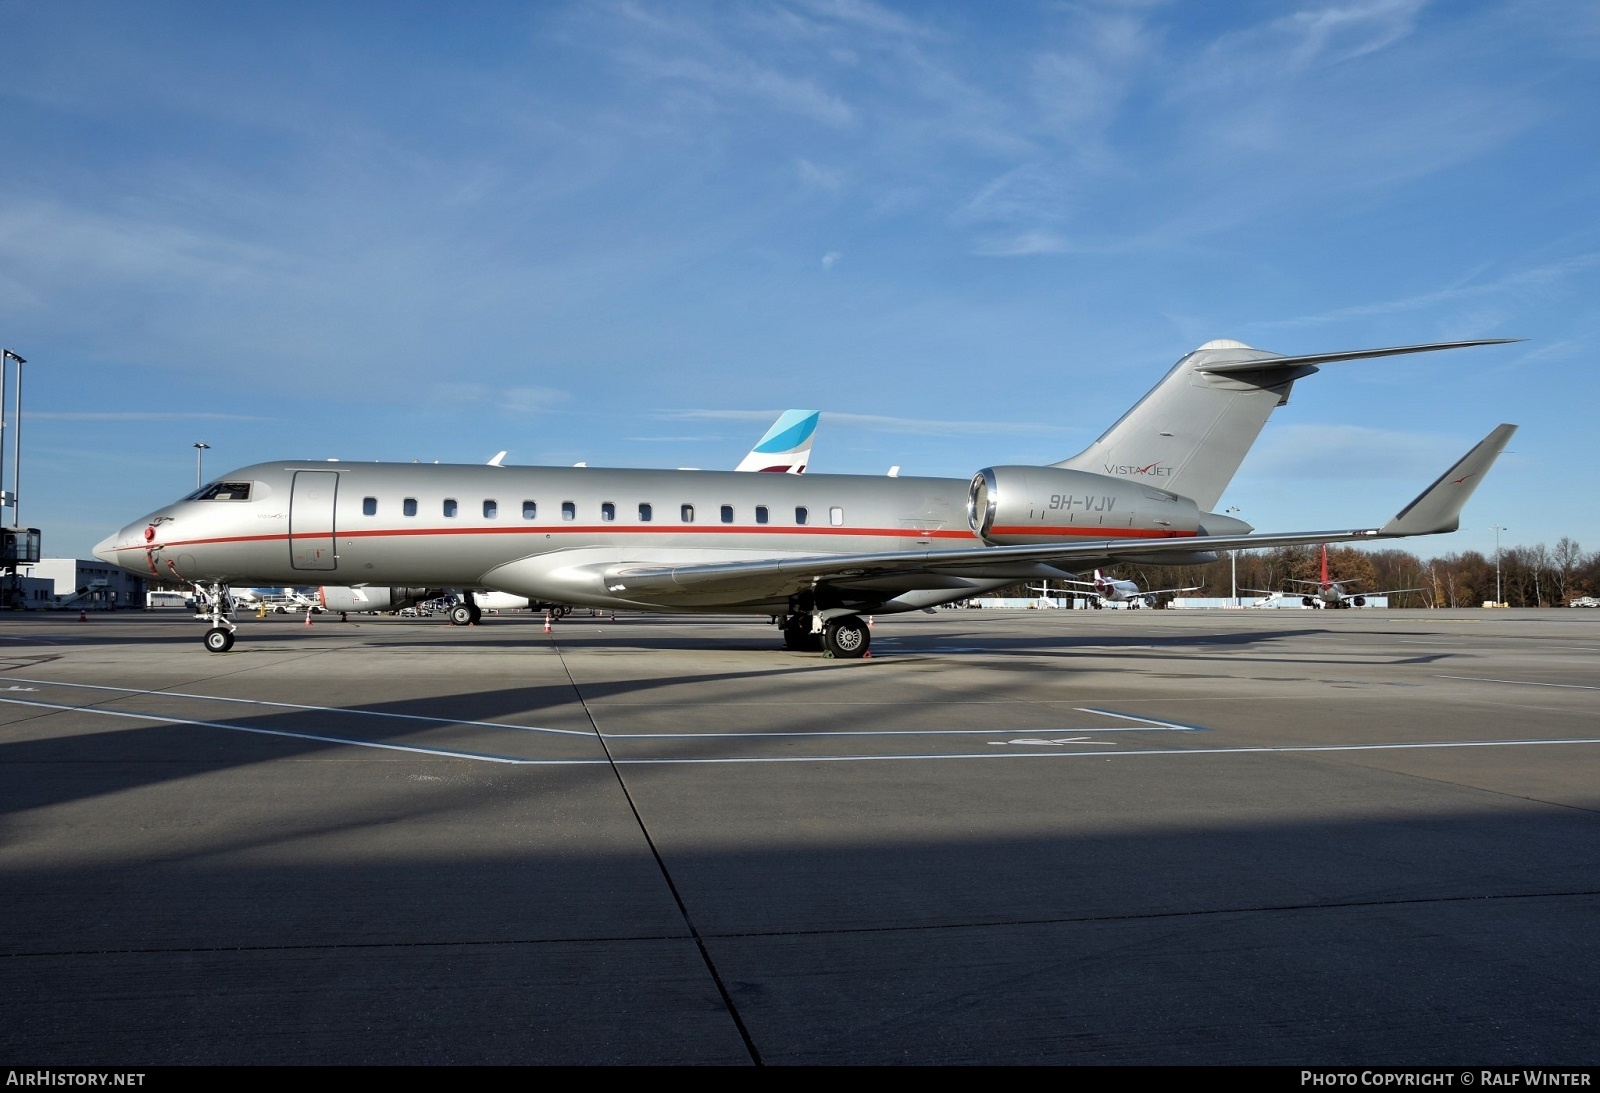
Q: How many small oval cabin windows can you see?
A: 13